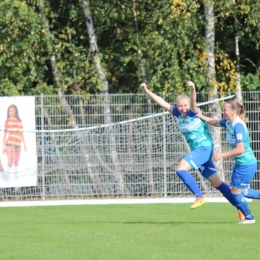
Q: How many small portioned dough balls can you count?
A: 0